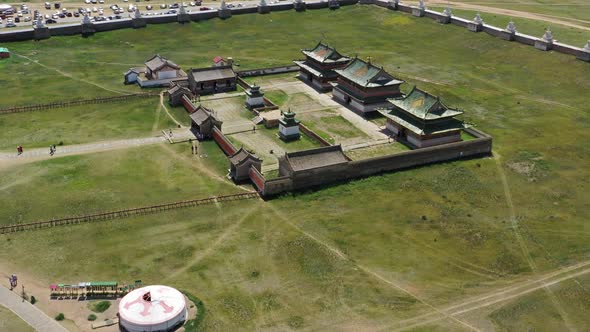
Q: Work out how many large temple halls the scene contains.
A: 3